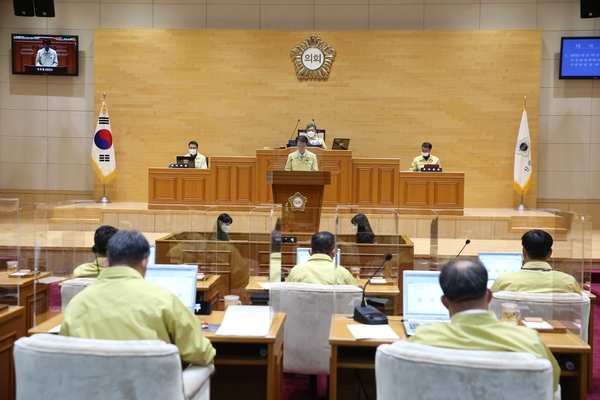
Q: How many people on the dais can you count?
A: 4